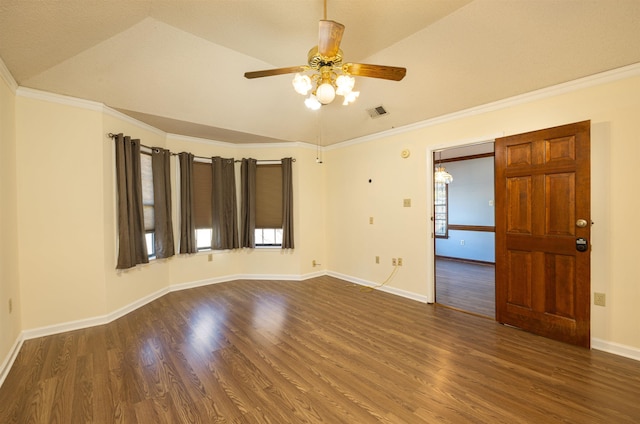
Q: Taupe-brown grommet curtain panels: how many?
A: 6